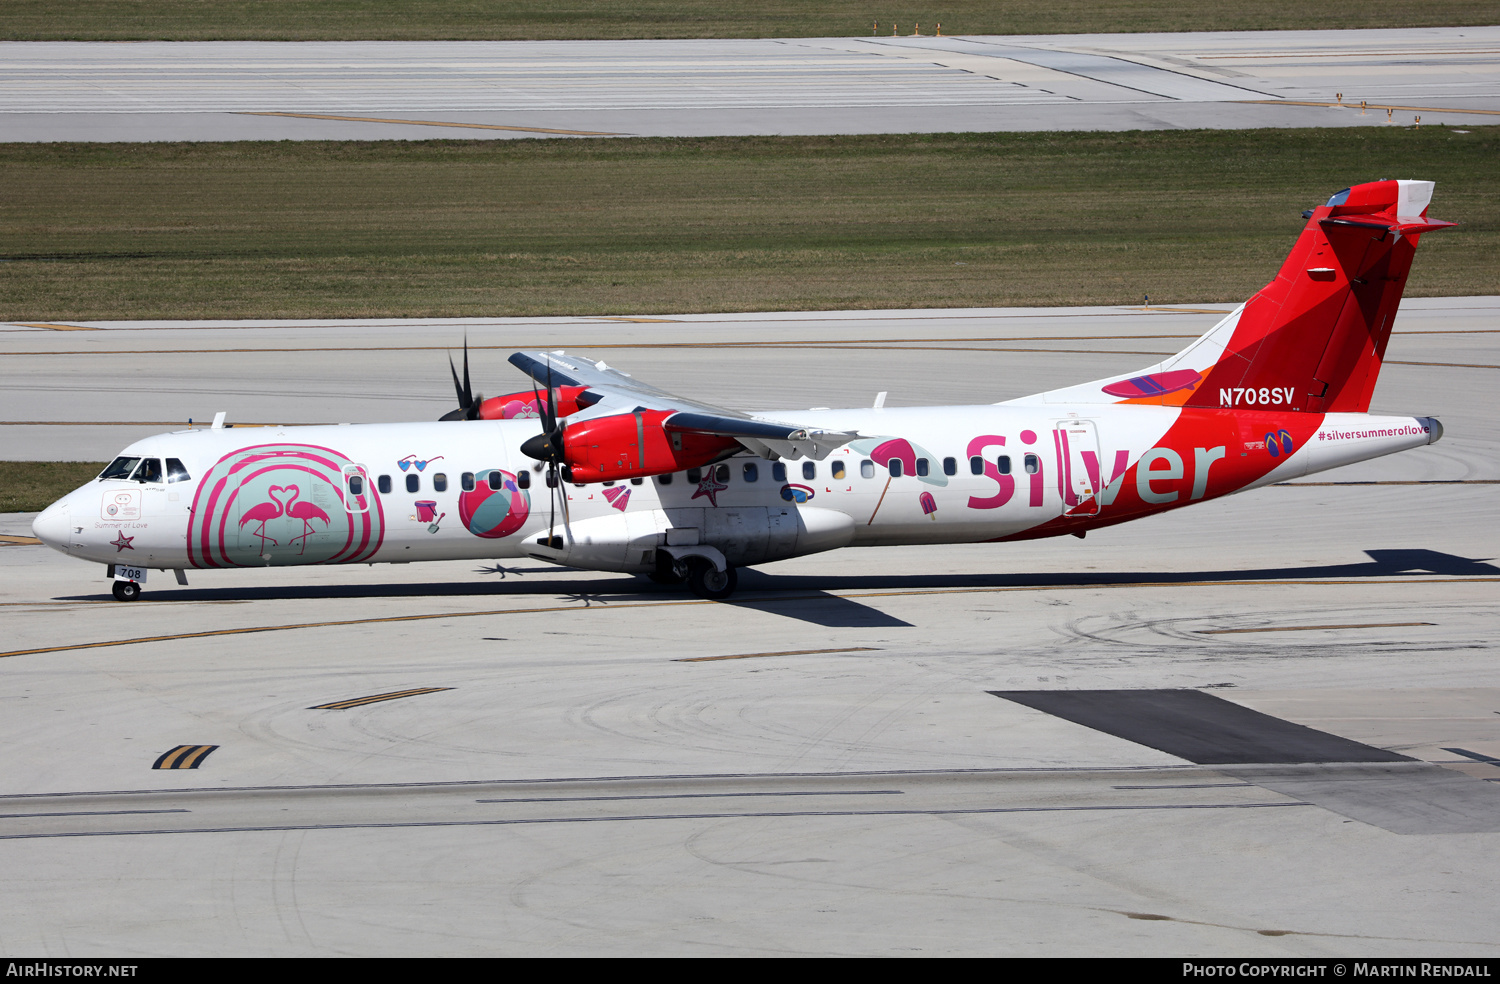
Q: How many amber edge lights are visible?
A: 8